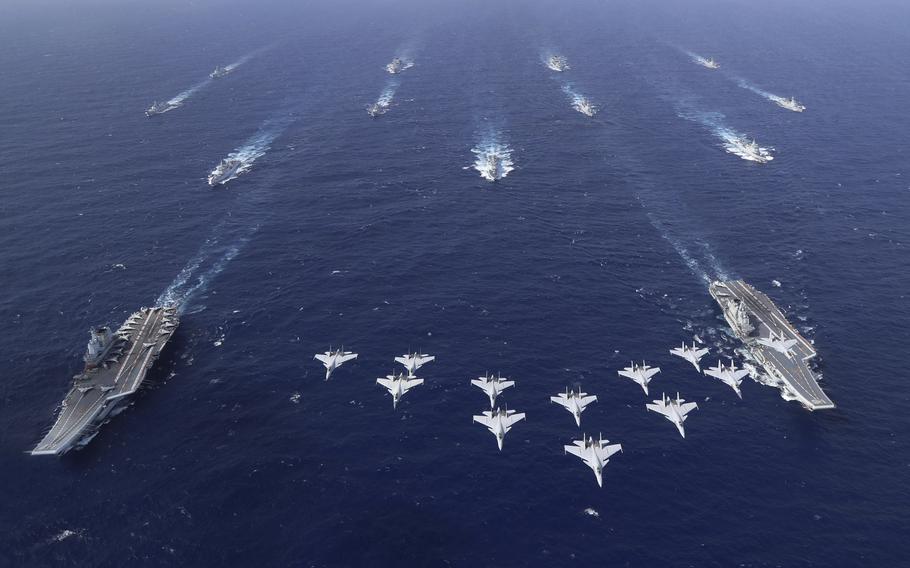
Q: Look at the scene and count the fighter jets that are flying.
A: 12